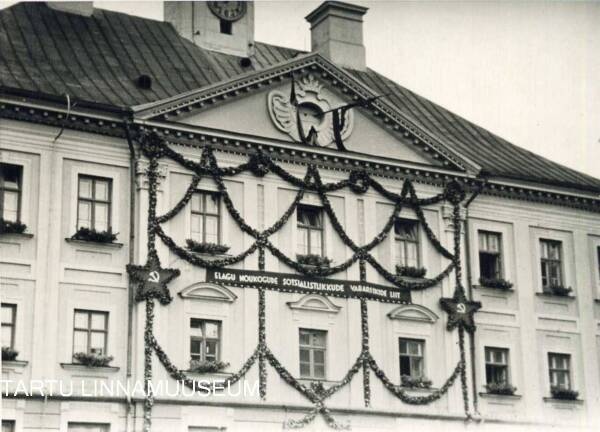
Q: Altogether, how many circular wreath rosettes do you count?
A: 4